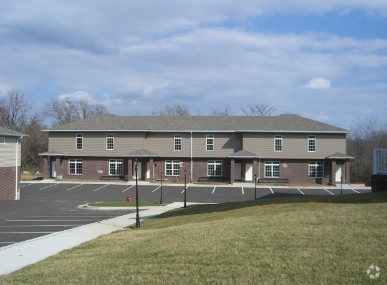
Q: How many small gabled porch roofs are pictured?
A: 4